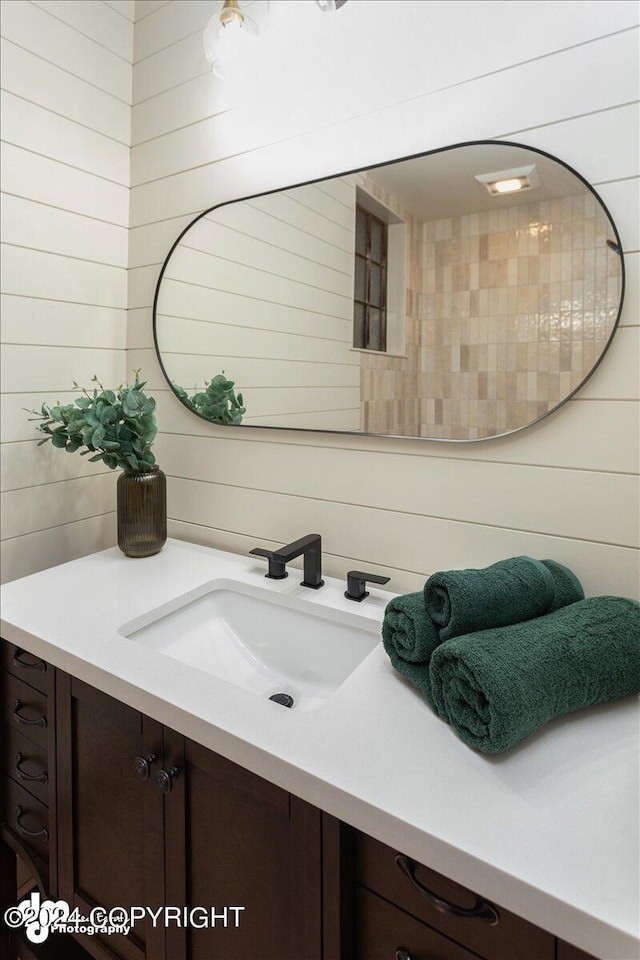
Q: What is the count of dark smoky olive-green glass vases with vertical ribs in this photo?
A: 1